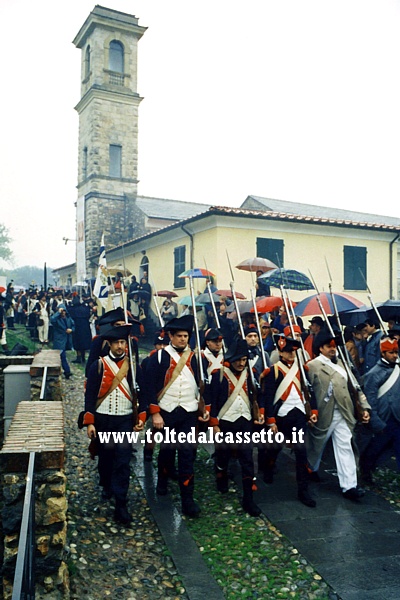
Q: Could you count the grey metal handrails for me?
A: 2